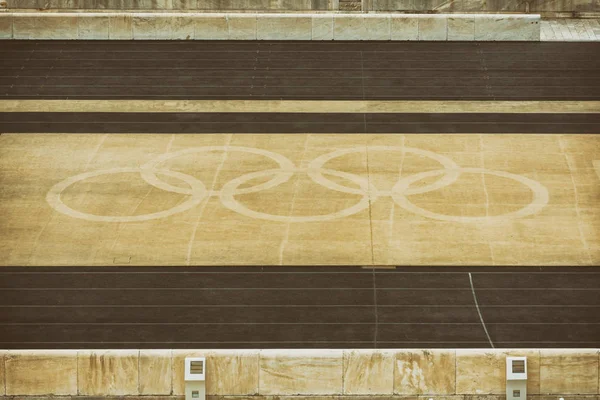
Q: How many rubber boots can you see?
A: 0